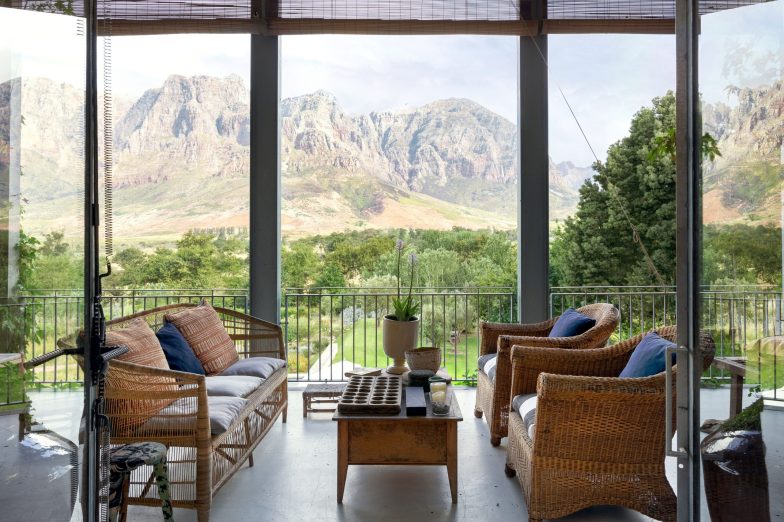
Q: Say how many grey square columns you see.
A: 2